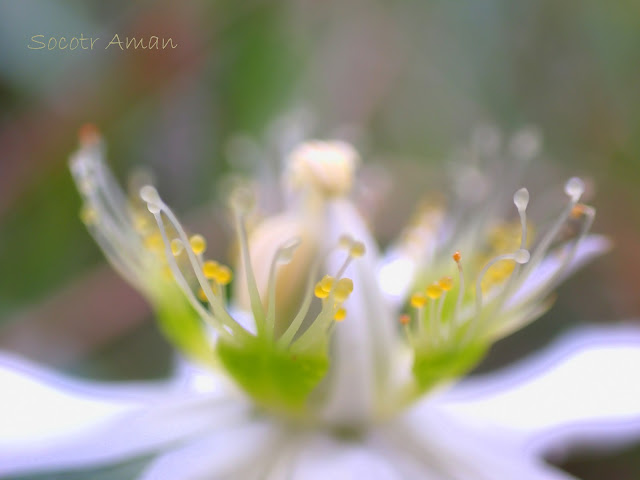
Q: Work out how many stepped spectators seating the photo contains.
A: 0